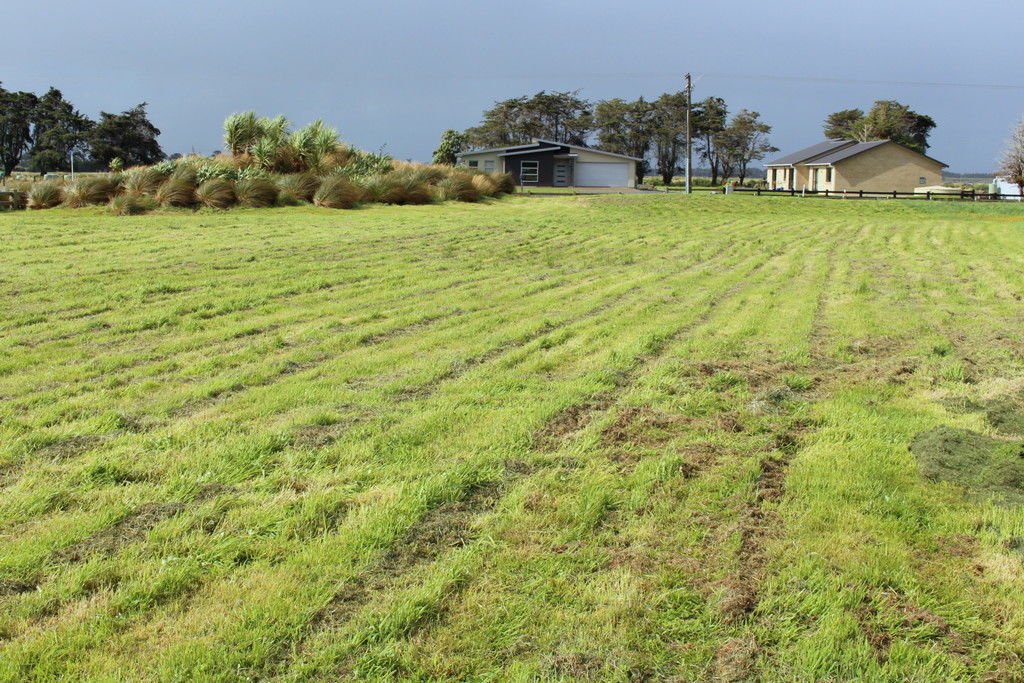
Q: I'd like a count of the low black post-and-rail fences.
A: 1